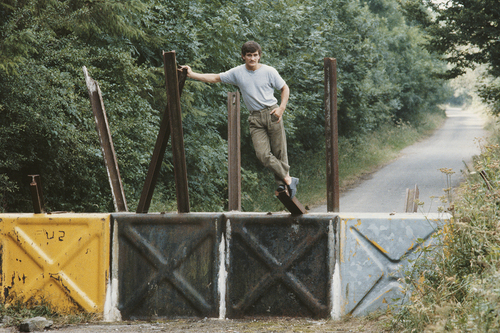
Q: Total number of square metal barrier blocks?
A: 4